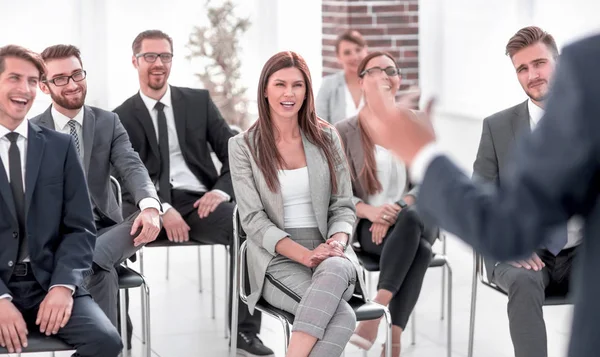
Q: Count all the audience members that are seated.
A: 7